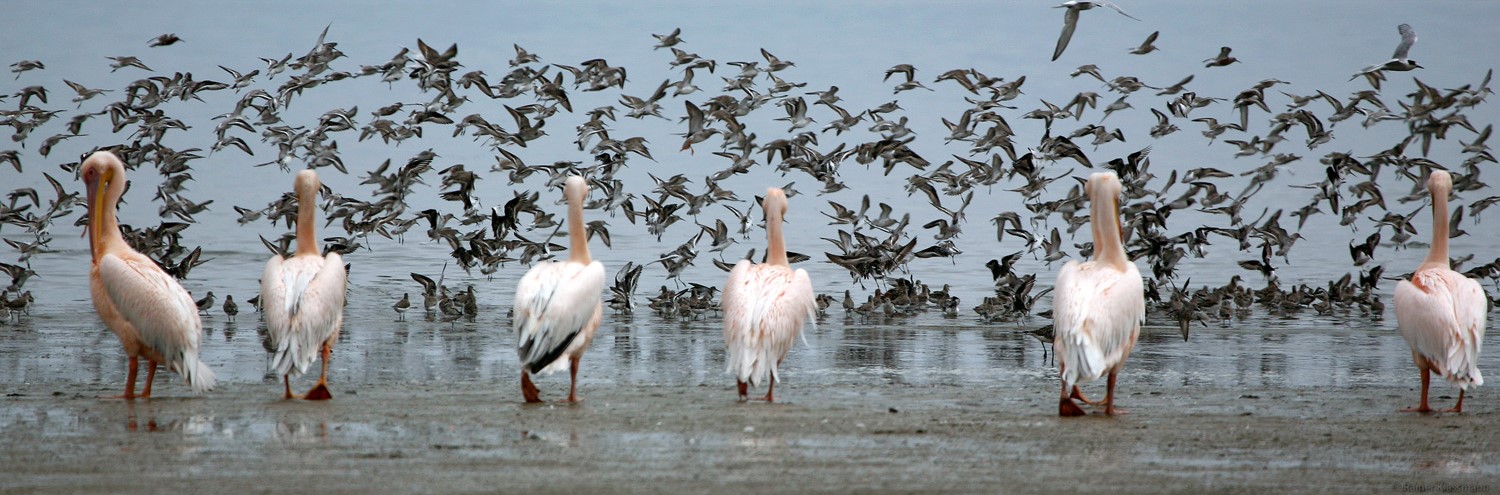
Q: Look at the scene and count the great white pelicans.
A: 6